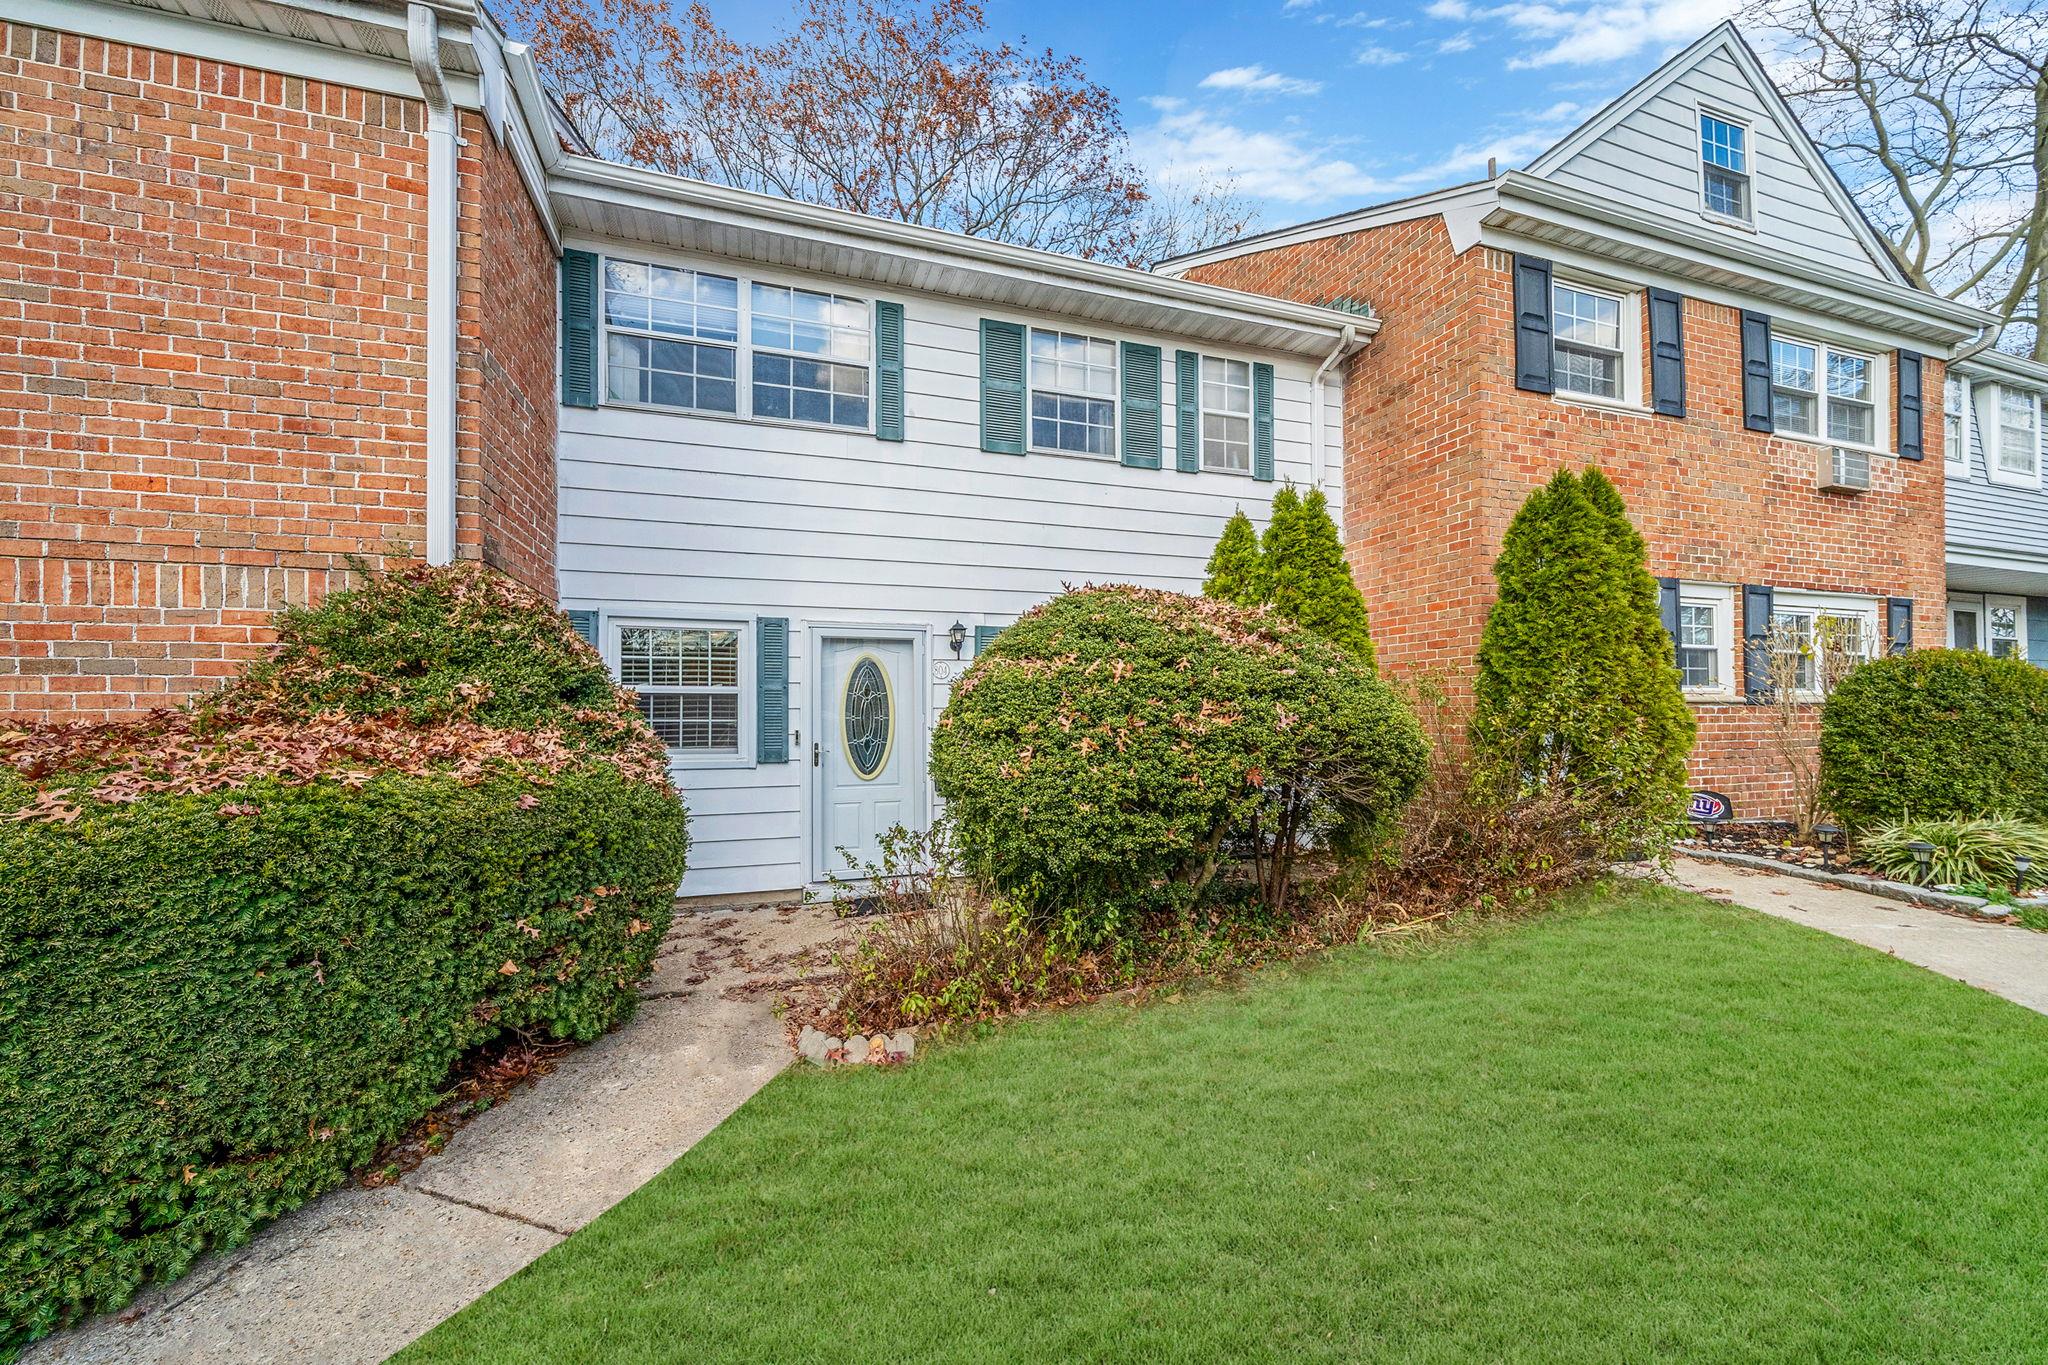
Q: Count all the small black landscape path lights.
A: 4